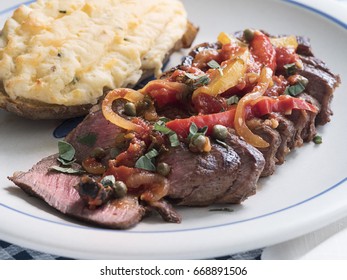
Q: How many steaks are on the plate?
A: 1